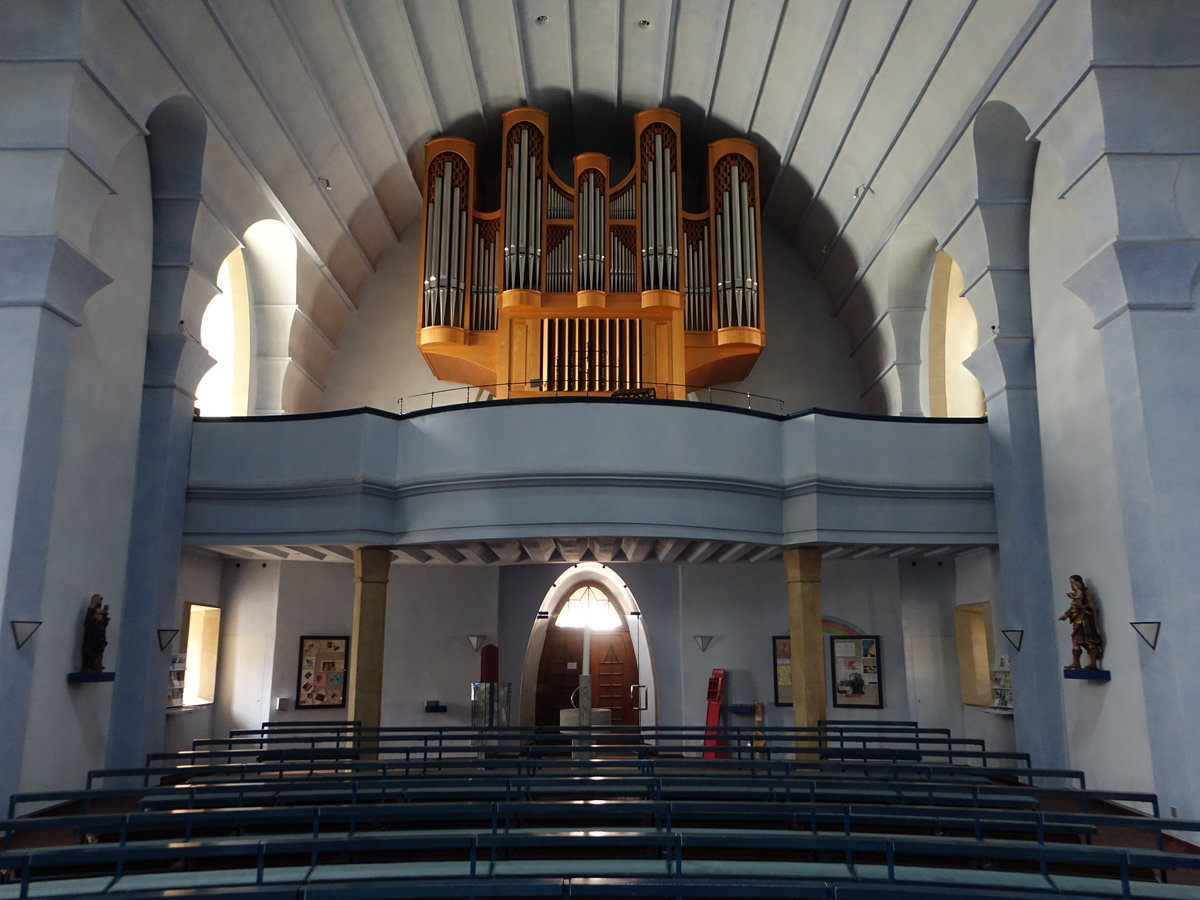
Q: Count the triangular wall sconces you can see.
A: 6